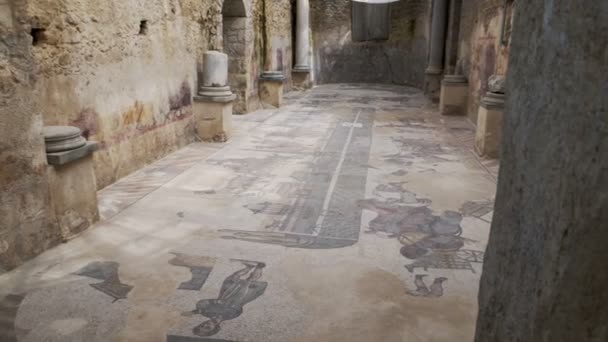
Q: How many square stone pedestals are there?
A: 7